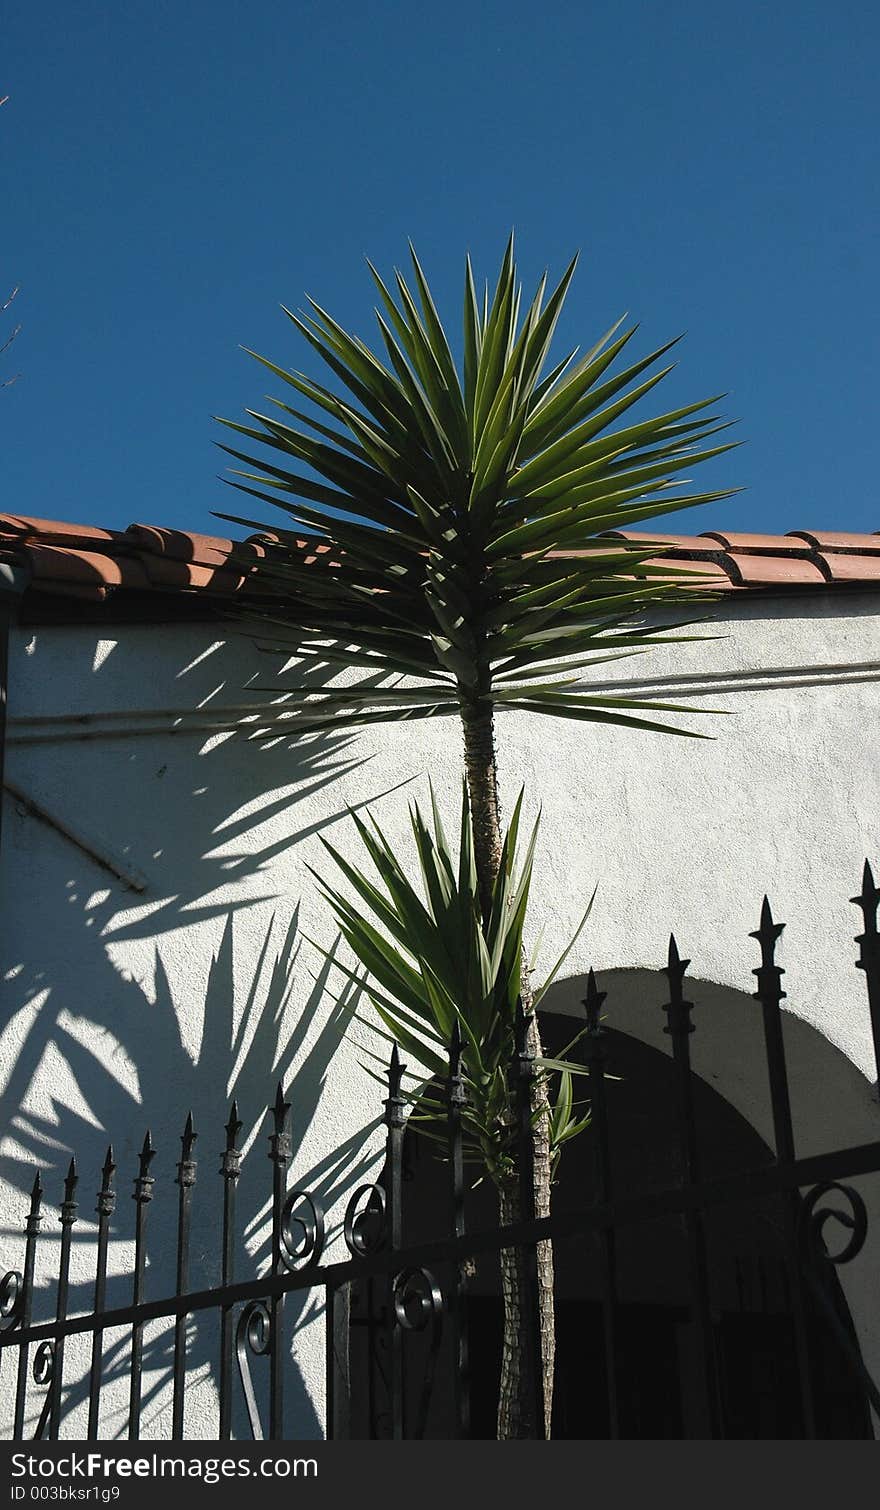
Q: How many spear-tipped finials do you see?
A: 14